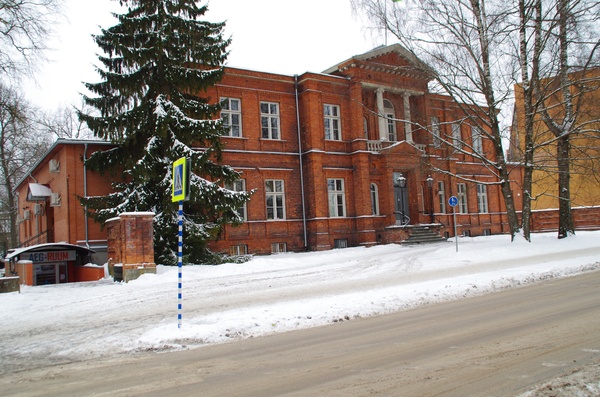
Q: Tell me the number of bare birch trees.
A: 3